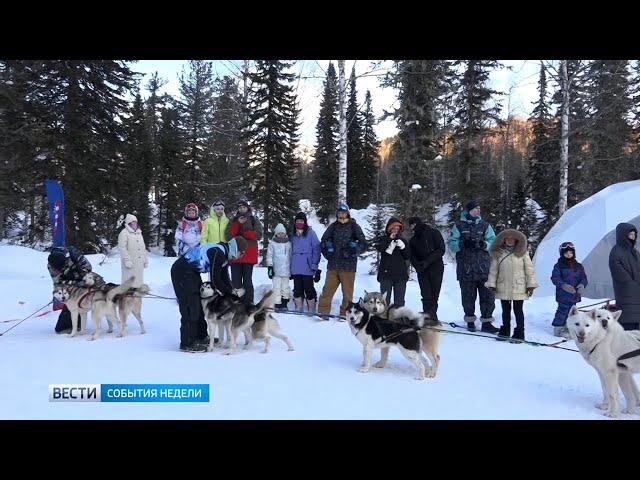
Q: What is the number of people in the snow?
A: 15